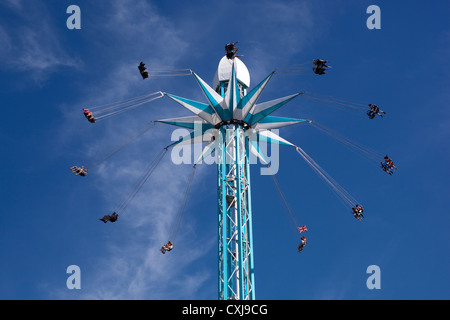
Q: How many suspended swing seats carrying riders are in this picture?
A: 11